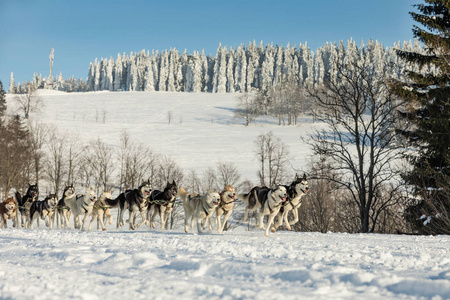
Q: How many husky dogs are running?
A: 12